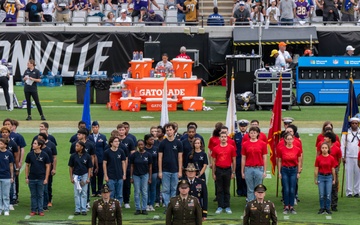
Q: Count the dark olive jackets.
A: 3